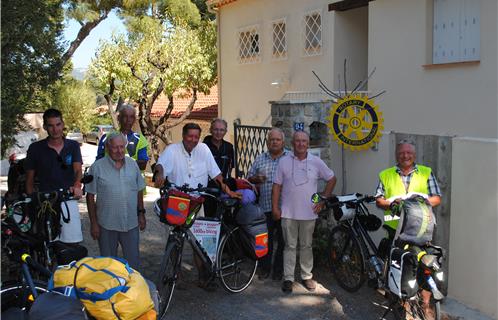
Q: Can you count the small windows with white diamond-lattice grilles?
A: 3